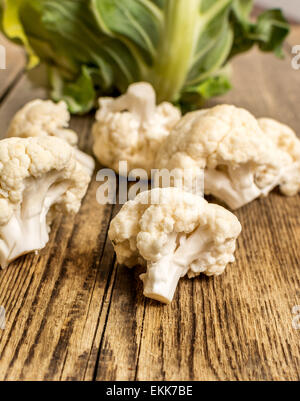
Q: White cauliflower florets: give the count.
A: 6